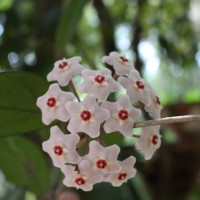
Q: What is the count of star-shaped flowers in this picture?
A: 13